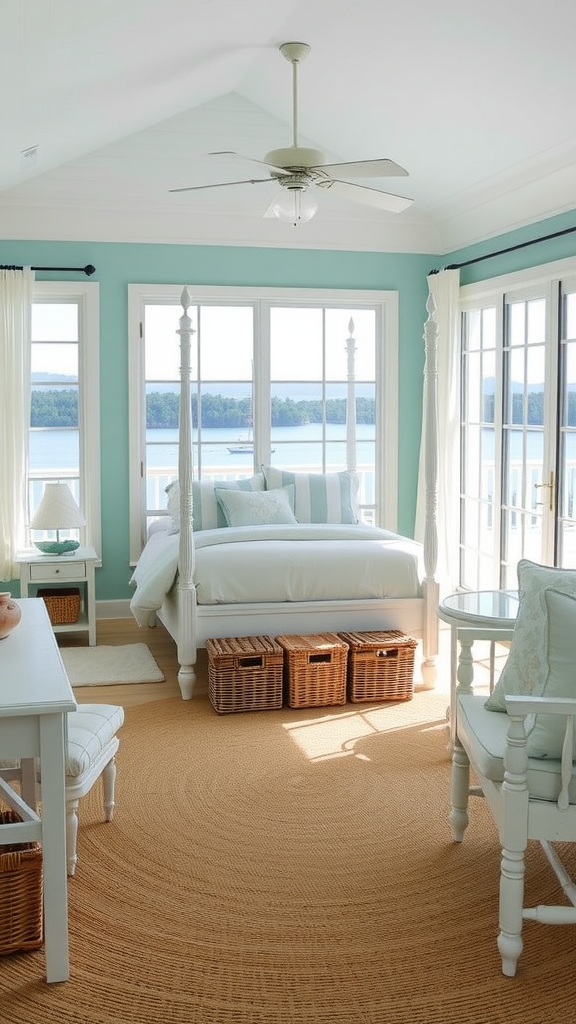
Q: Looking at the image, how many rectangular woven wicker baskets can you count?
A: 5